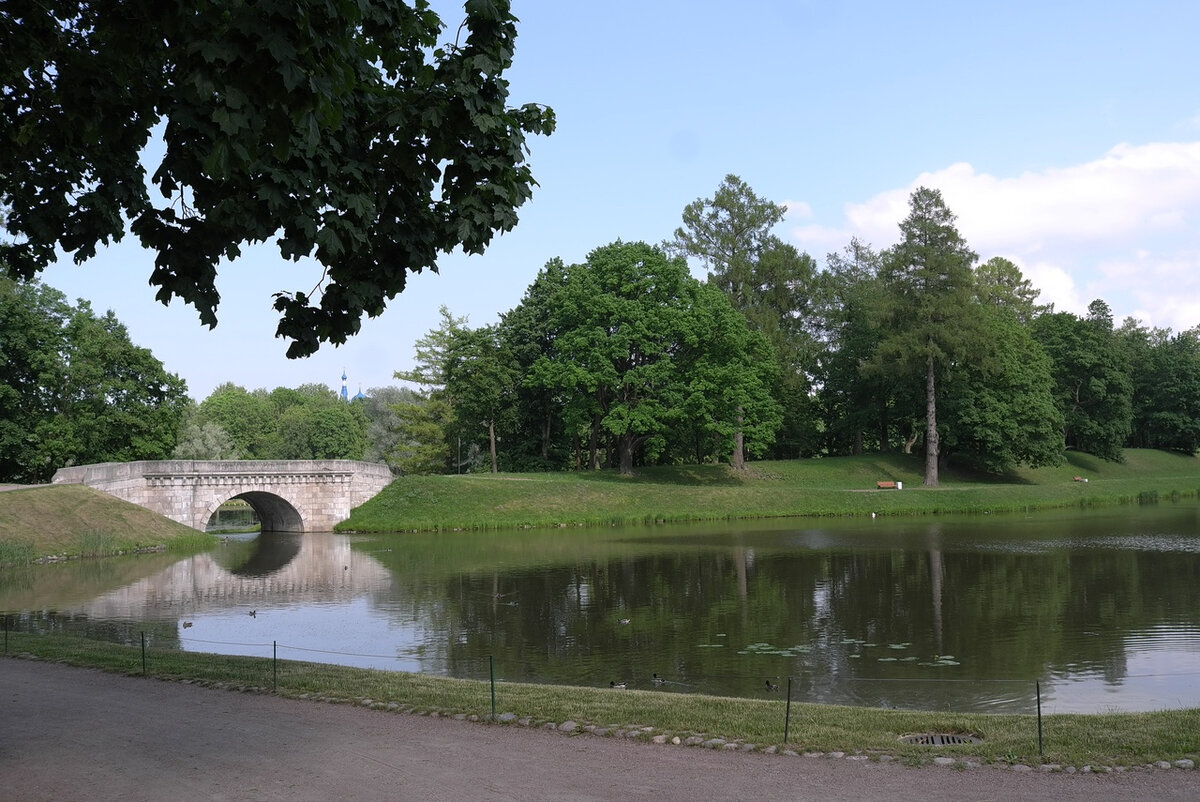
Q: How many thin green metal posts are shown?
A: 6